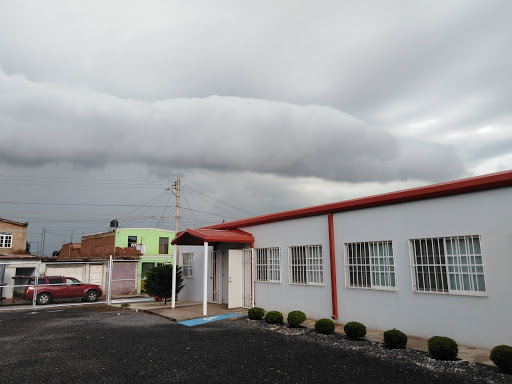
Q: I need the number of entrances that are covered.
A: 1